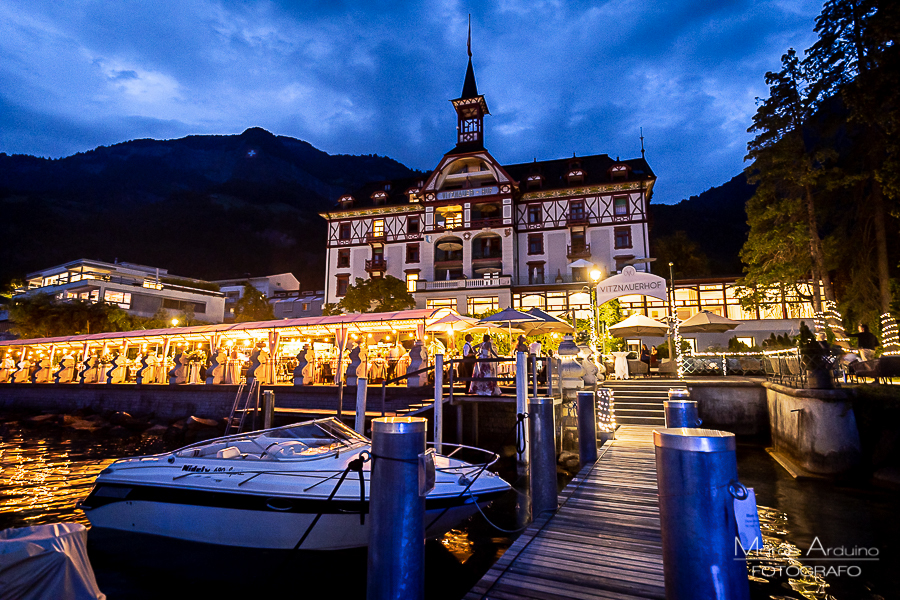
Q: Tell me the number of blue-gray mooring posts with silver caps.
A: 6